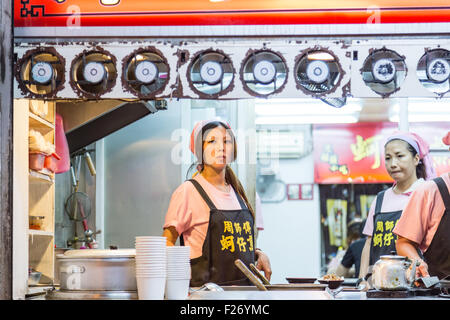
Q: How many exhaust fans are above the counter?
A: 8